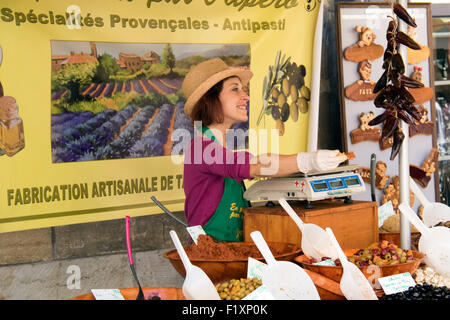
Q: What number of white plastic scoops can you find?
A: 6